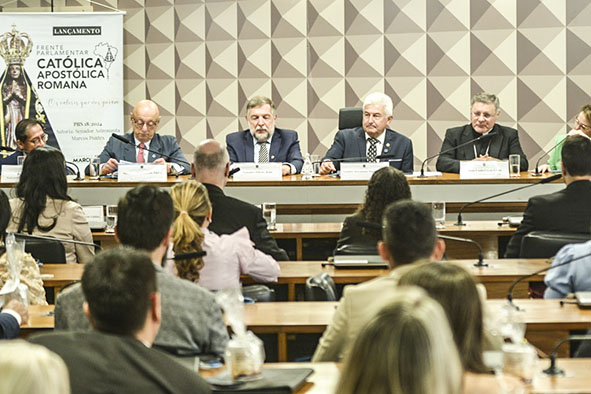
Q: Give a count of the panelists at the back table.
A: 6